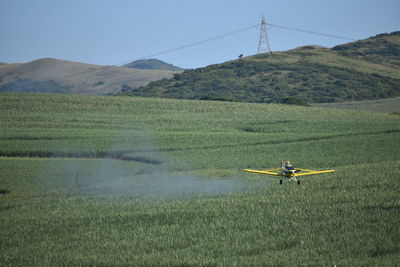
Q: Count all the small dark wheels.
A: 2